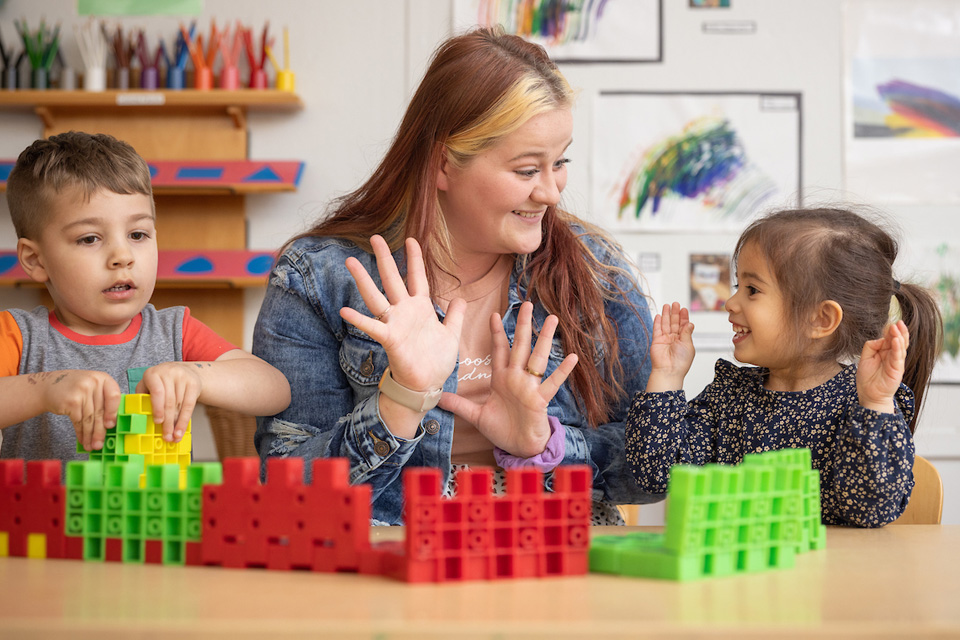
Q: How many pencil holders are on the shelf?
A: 11